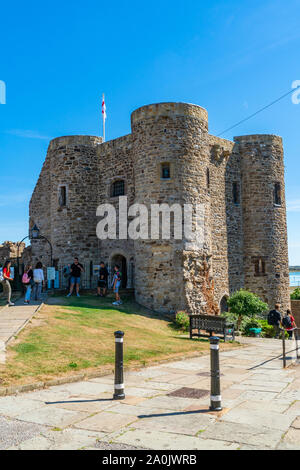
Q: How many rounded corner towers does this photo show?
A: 3